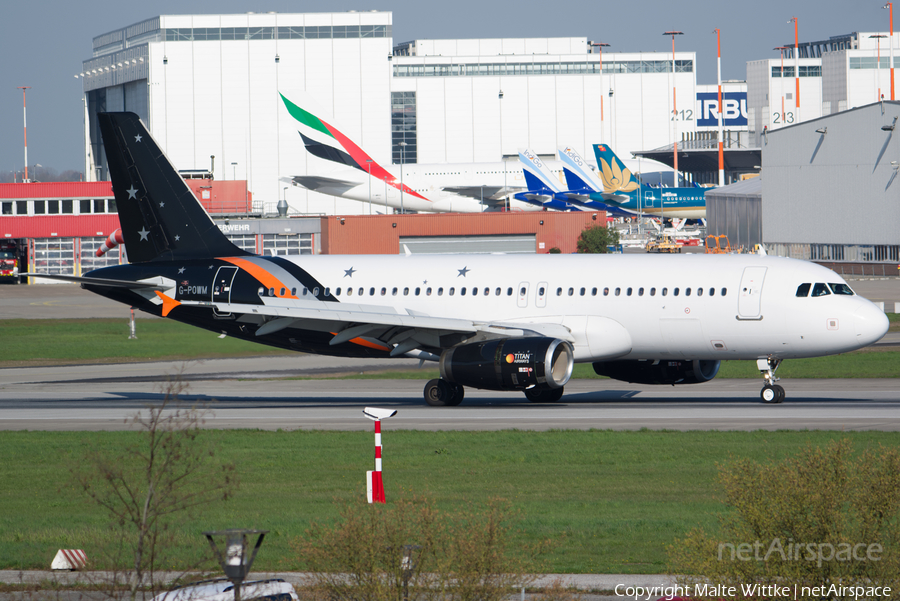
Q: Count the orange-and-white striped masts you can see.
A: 8